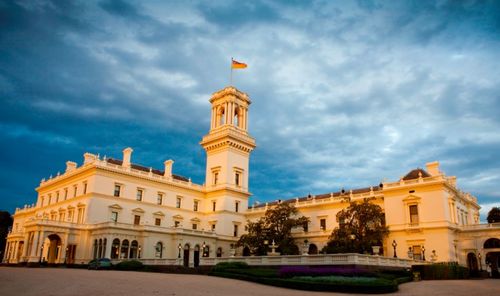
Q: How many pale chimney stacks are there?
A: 5